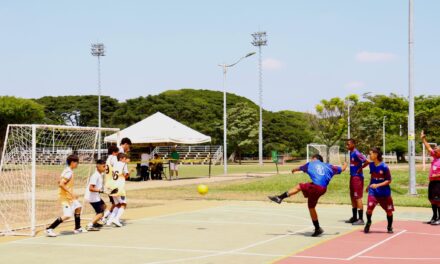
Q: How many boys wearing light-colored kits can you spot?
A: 5